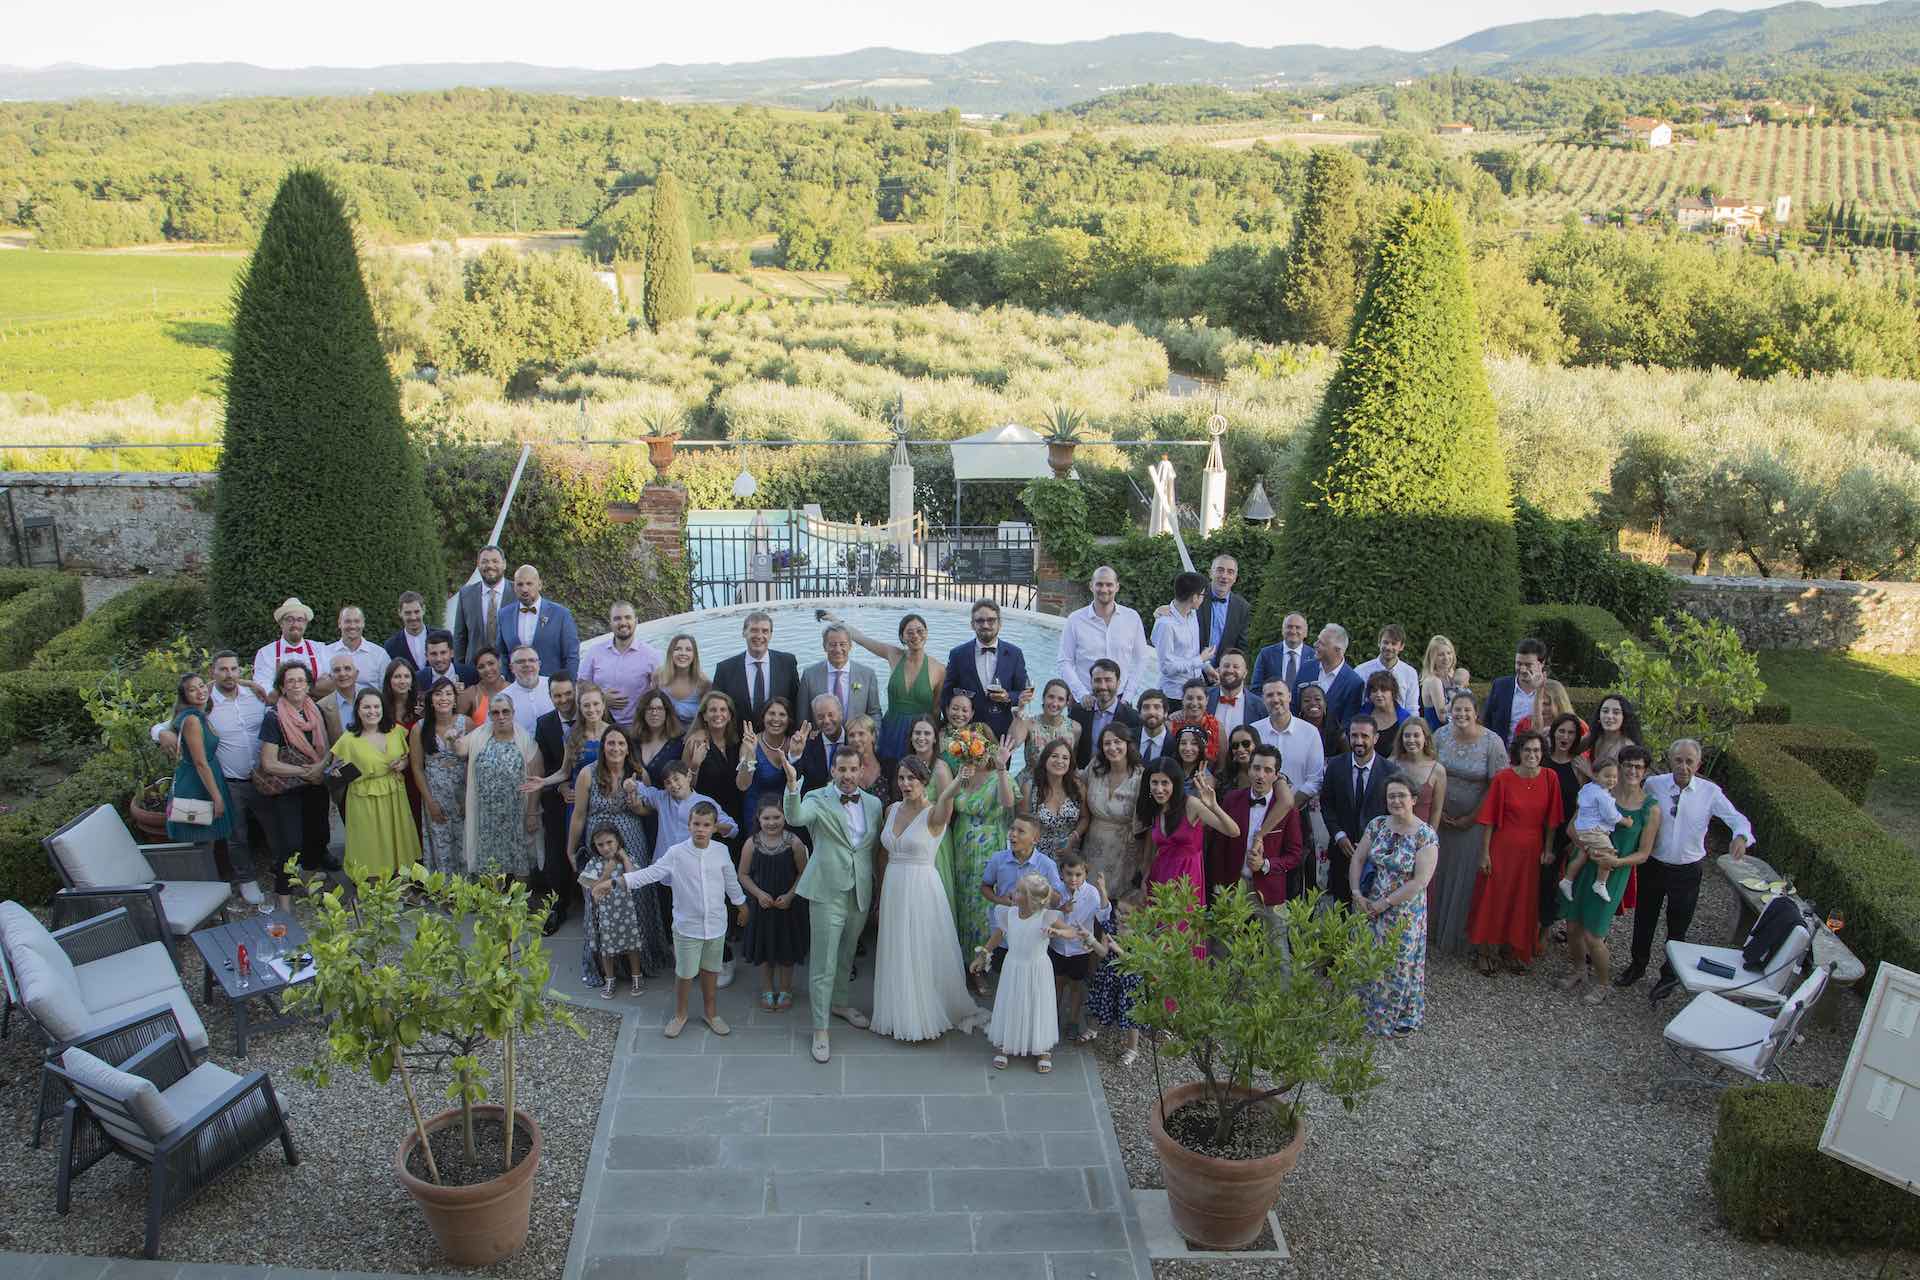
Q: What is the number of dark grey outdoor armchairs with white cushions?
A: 2